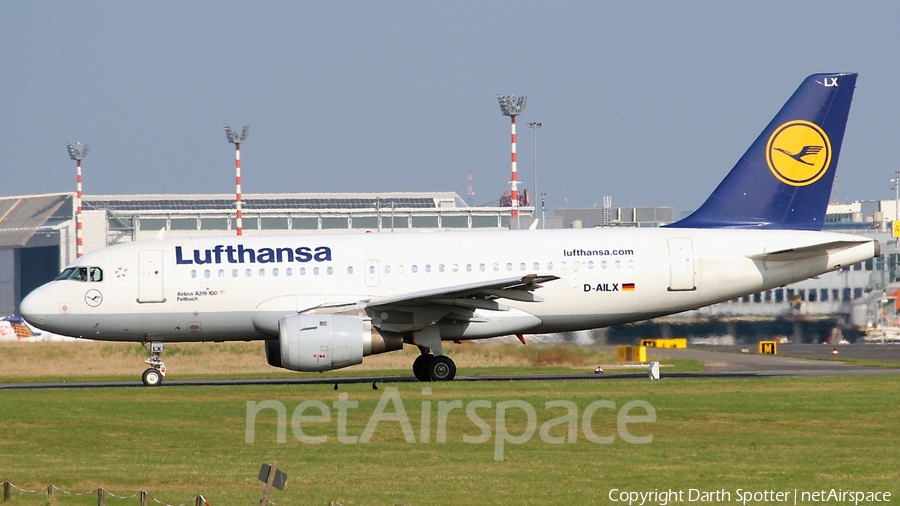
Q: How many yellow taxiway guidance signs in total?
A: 3